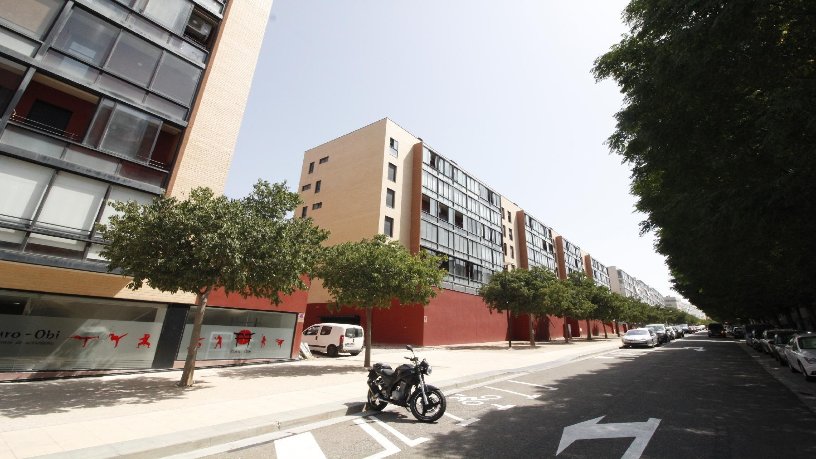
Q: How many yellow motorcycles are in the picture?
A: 0